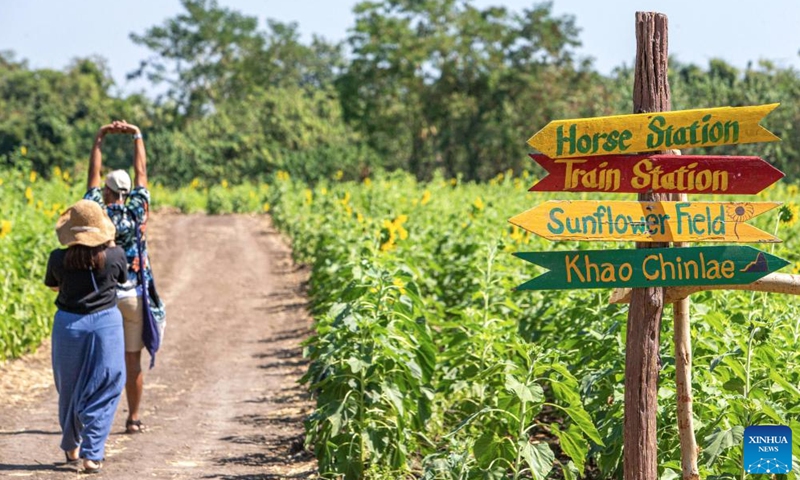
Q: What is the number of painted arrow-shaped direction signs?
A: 4